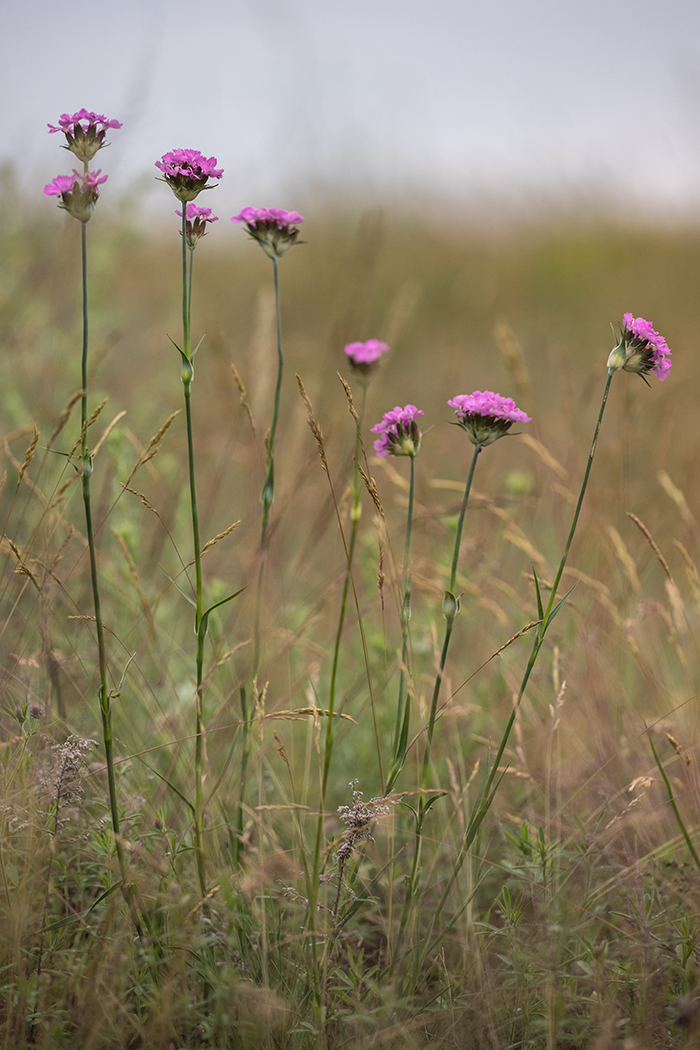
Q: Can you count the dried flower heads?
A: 2